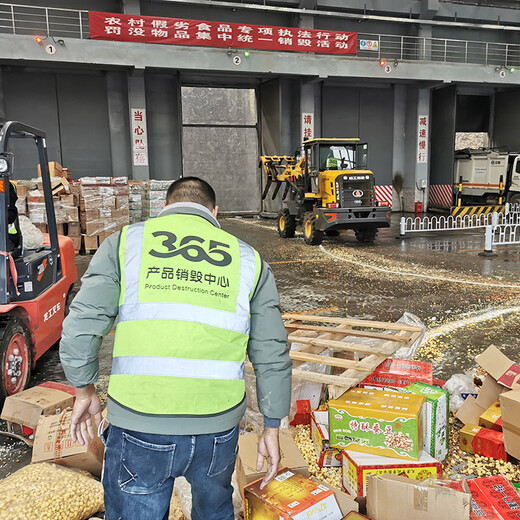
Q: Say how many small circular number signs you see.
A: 4